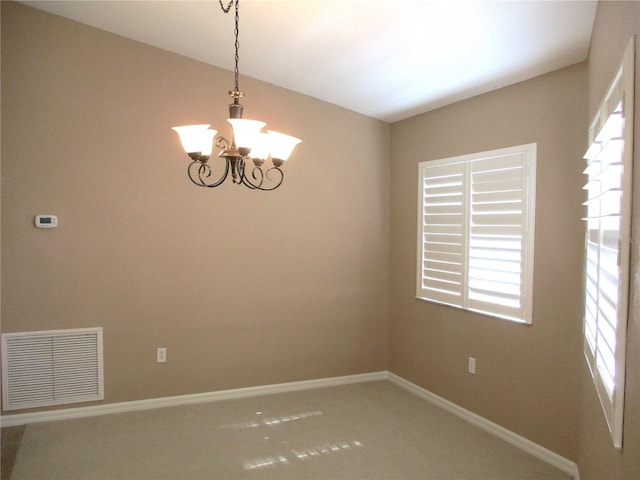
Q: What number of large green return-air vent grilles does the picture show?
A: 0